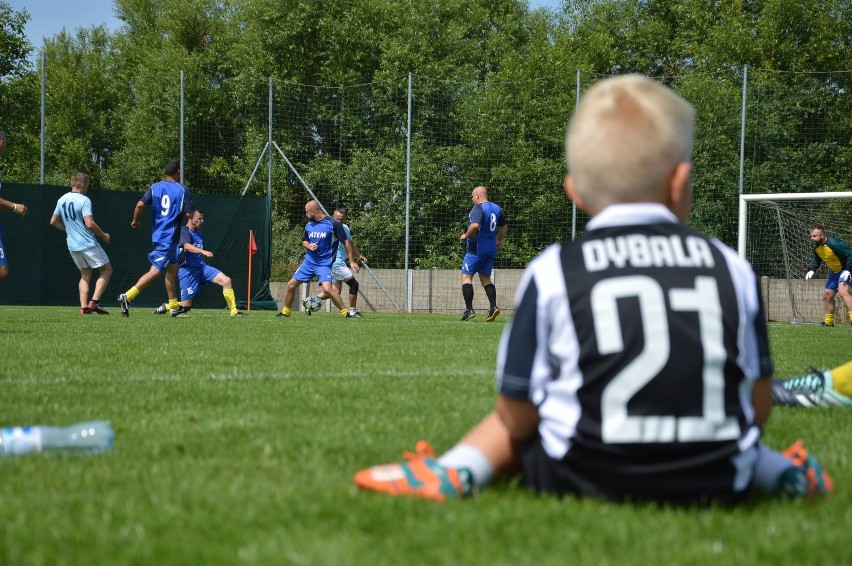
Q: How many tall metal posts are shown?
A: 6